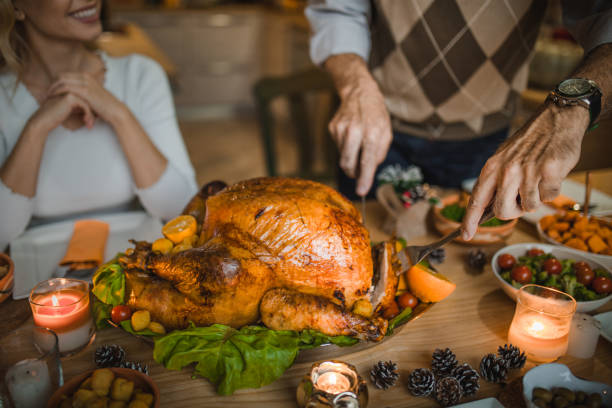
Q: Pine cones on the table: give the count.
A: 11